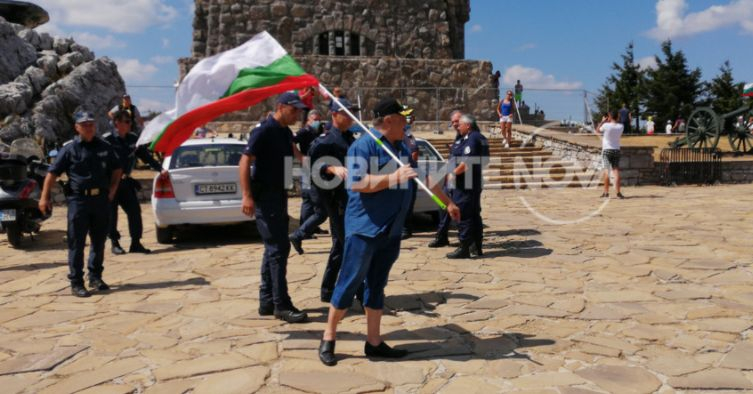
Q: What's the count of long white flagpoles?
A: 1